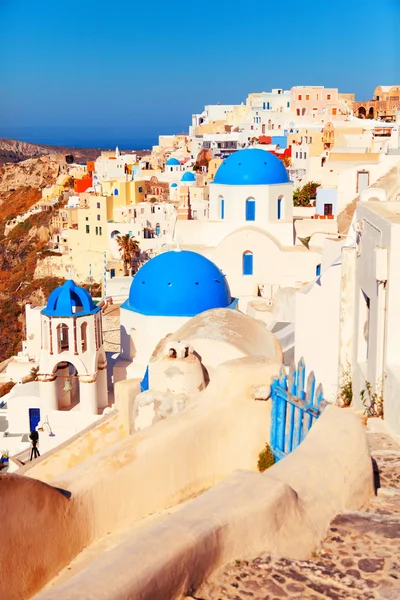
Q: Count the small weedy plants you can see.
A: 3